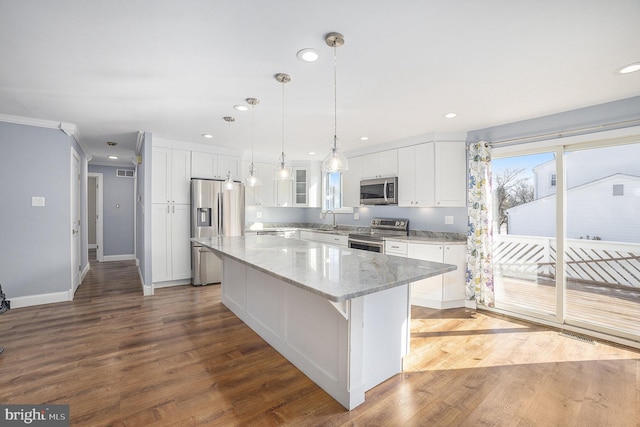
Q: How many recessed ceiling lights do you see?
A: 8